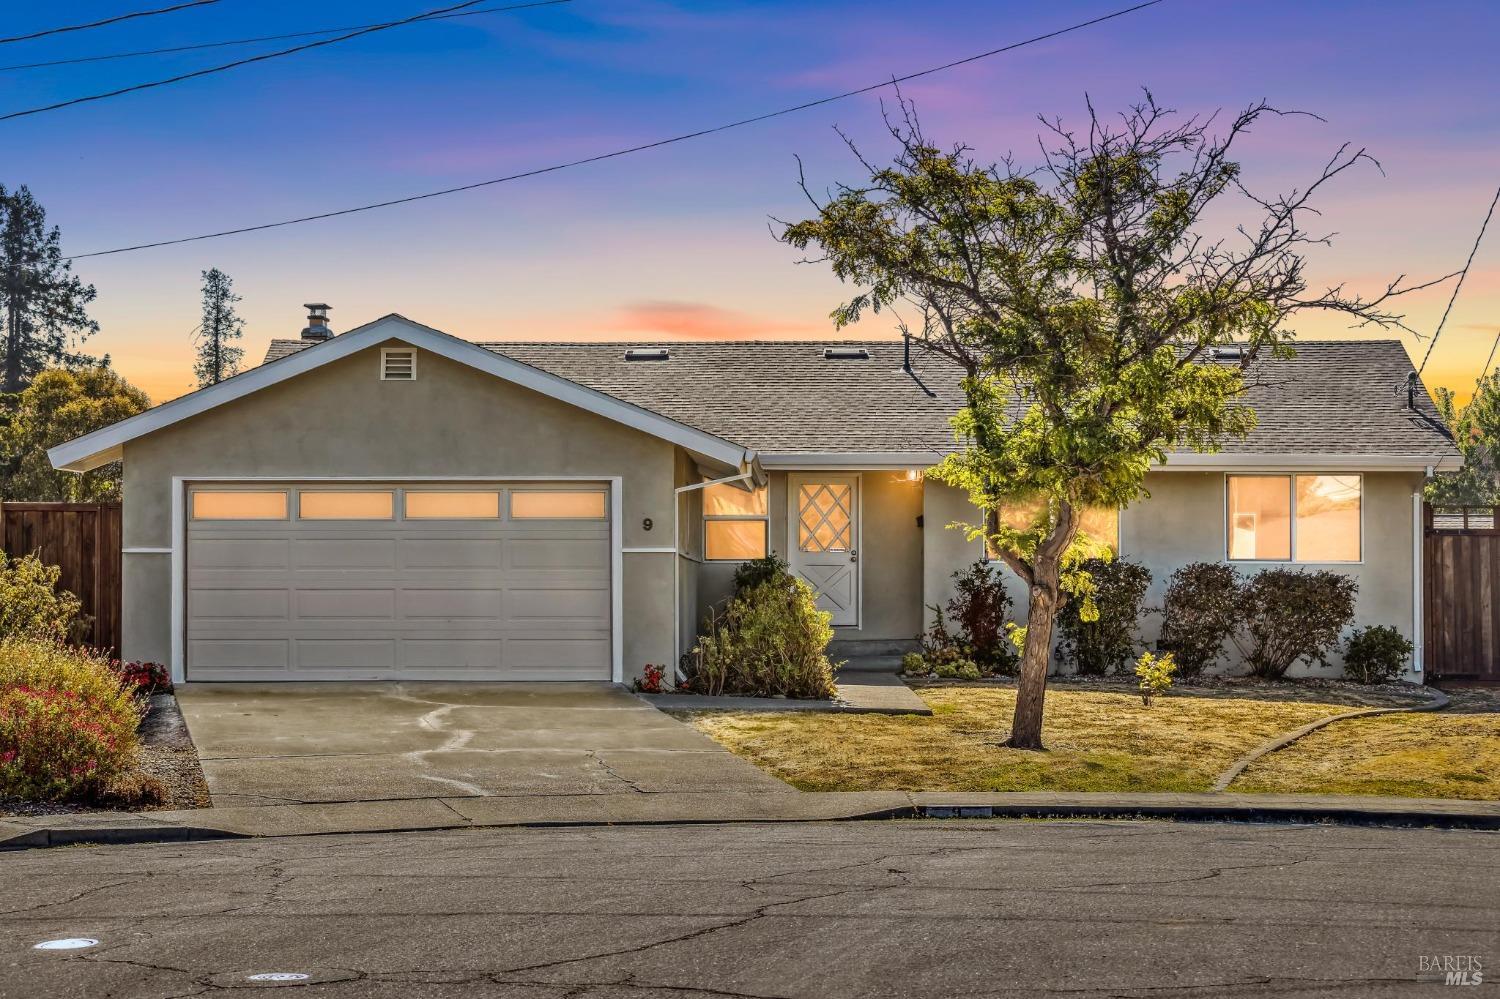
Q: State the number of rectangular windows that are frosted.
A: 4